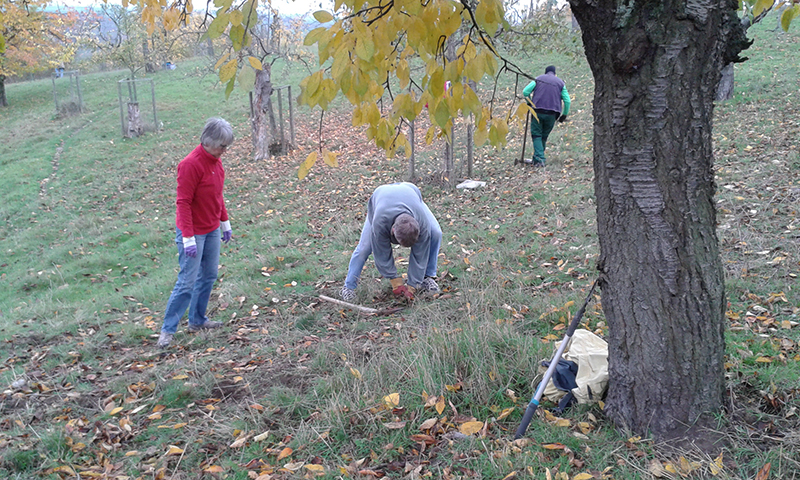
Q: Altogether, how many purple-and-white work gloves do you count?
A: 2